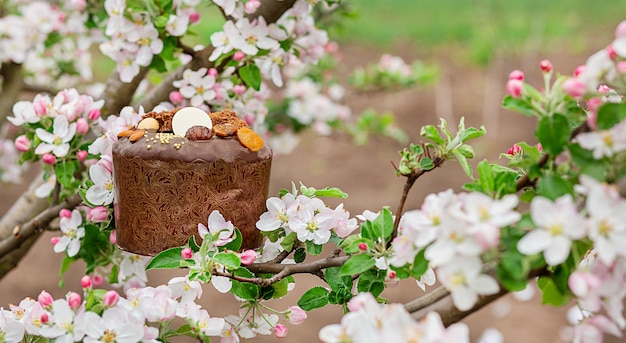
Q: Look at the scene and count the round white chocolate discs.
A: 1